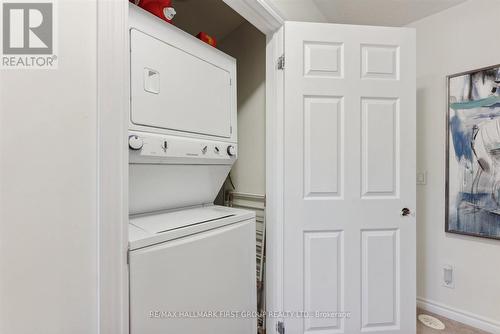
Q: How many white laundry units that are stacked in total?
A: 2